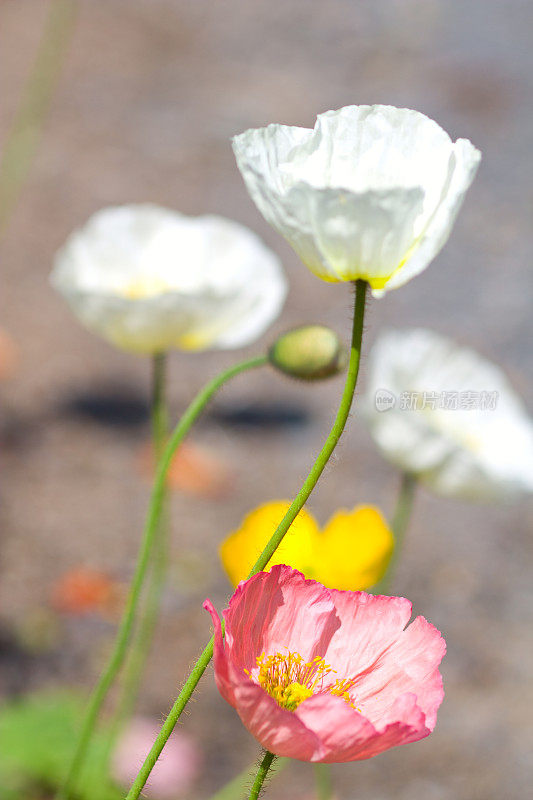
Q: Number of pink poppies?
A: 1